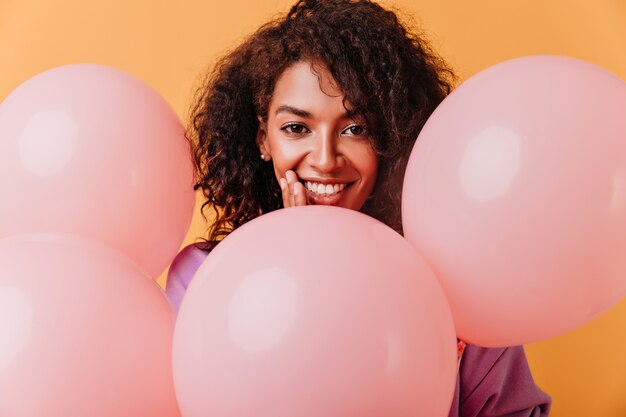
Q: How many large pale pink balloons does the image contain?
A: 4